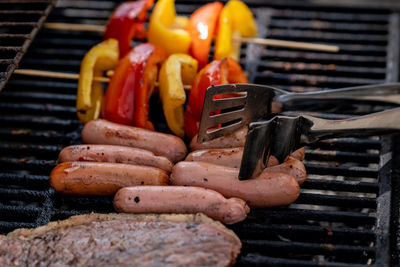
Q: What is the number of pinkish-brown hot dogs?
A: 7